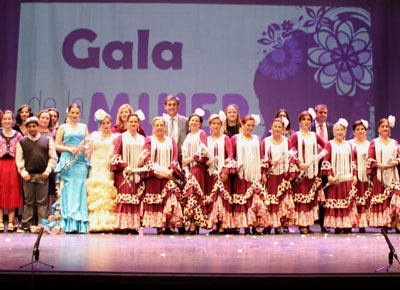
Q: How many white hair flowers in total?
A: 11